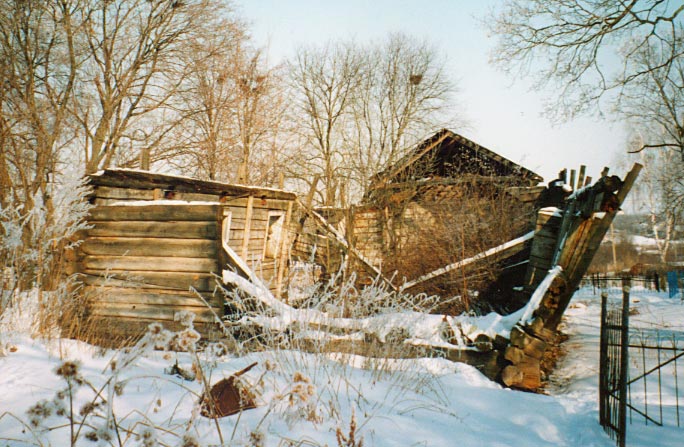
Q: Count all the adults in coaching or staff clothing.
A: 0